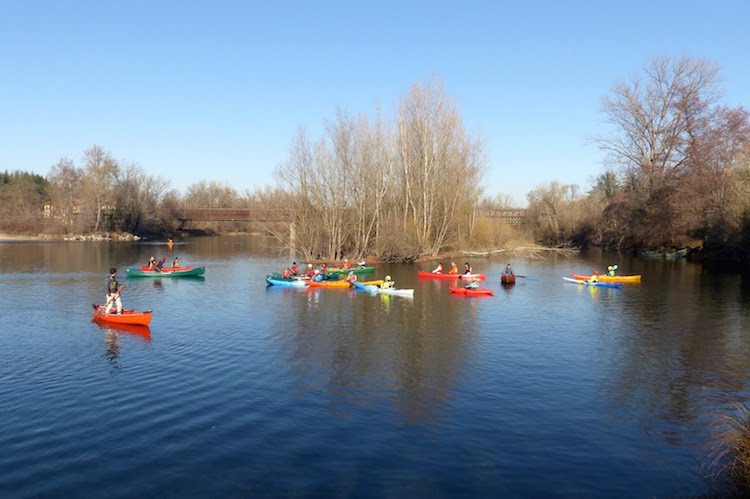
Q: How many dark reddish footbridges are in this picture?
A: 1